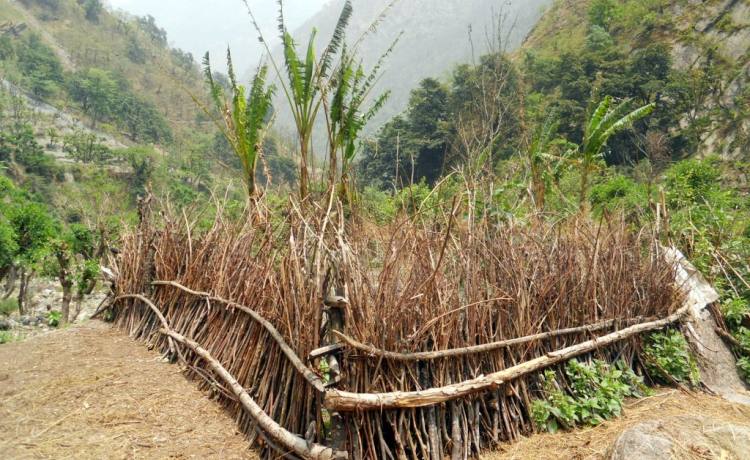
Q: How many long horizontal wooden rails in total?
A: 4